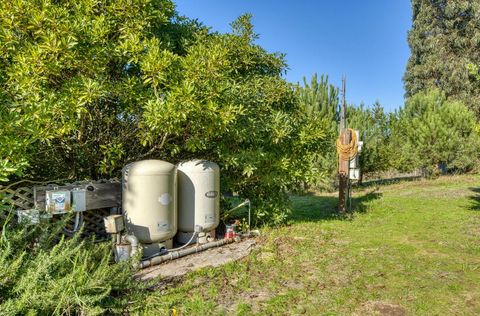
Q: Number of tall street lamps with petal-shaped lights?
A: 0